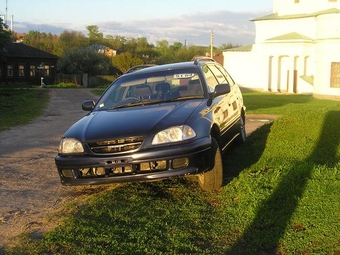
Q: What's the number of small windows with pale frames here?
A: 4